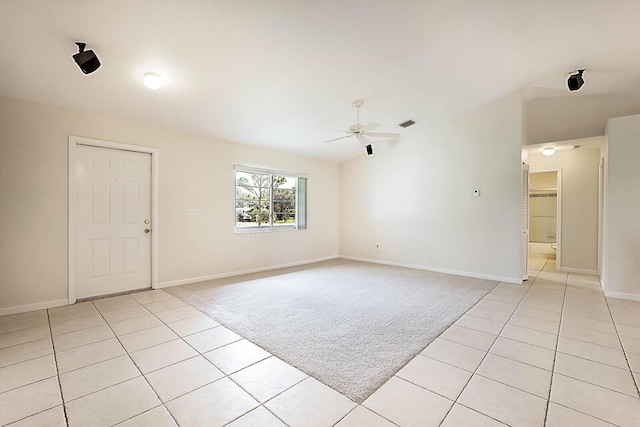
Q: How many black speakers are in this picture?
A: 3